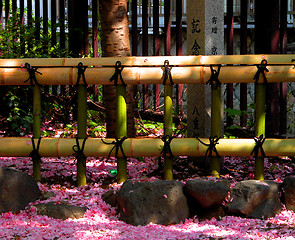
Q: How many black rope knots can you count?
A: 12